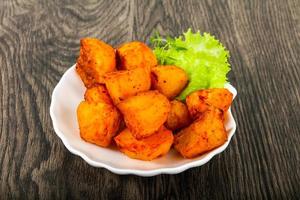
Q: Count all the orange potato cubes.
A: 11